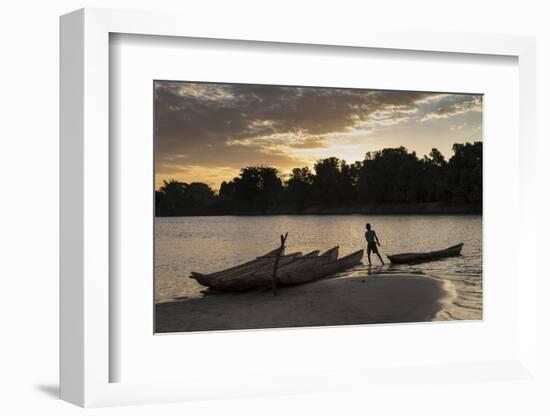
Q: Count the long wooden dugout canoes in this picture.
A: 6